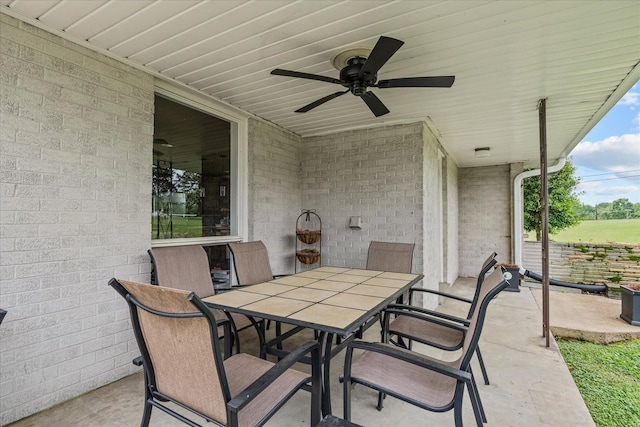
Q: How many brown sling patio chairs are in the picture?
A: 6